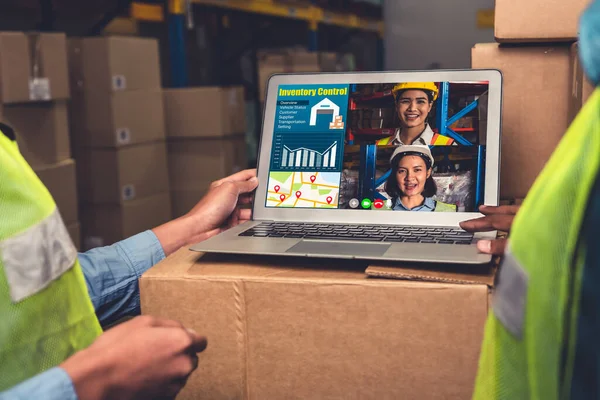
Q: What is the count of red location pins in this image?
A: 5